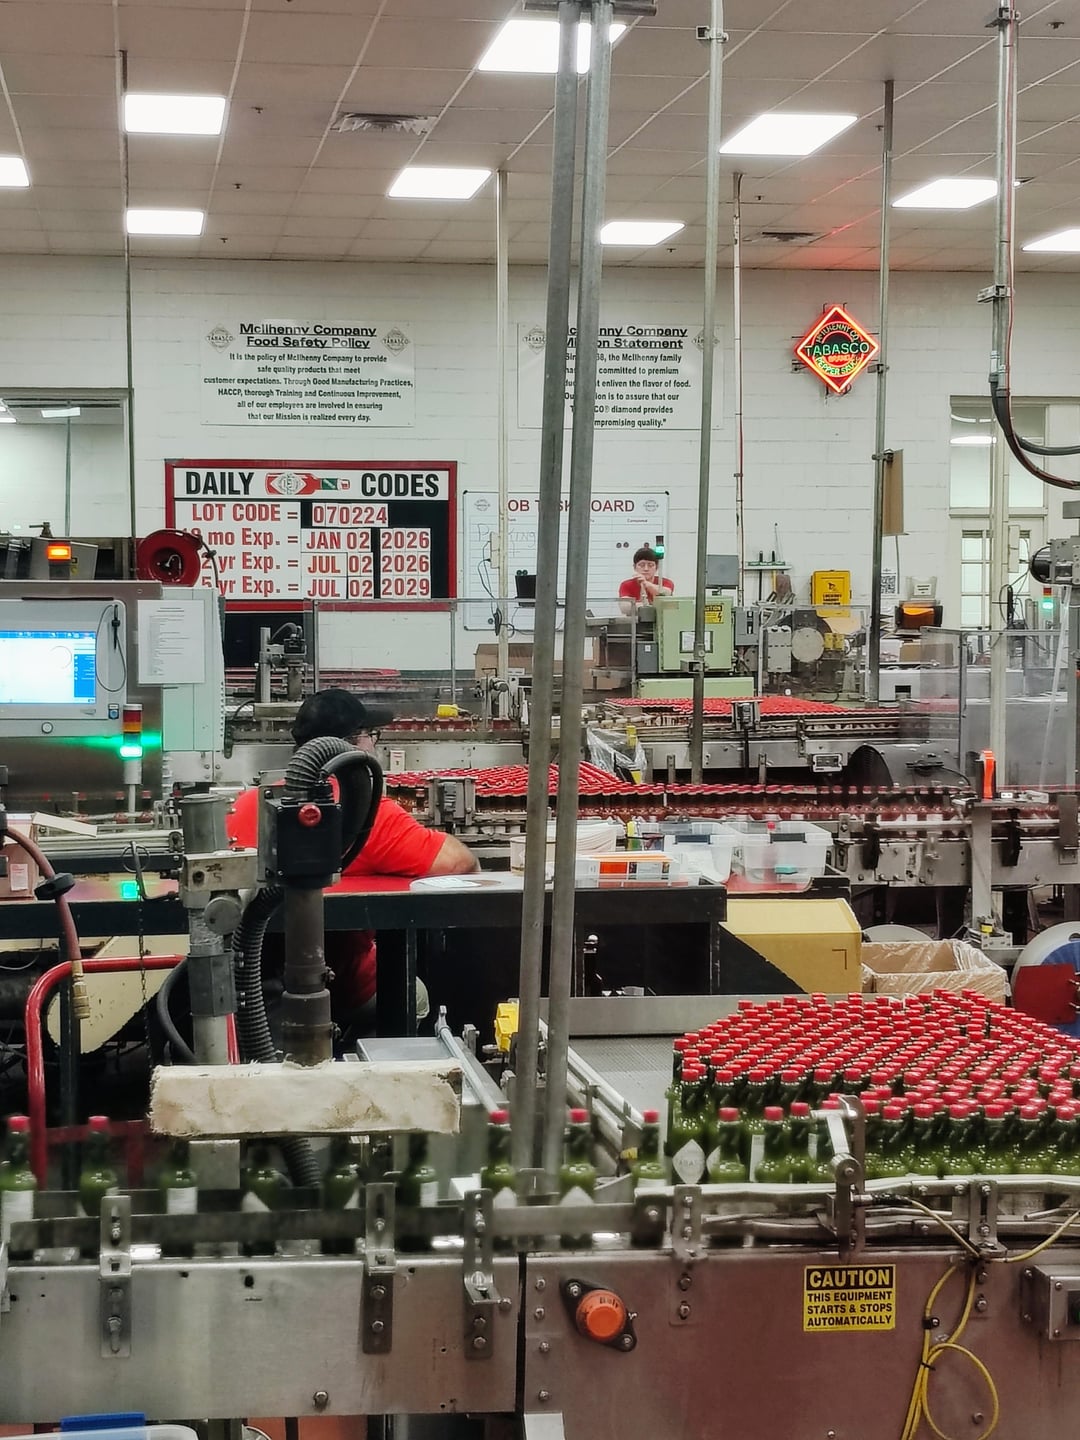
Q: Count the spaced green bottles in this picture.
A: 9